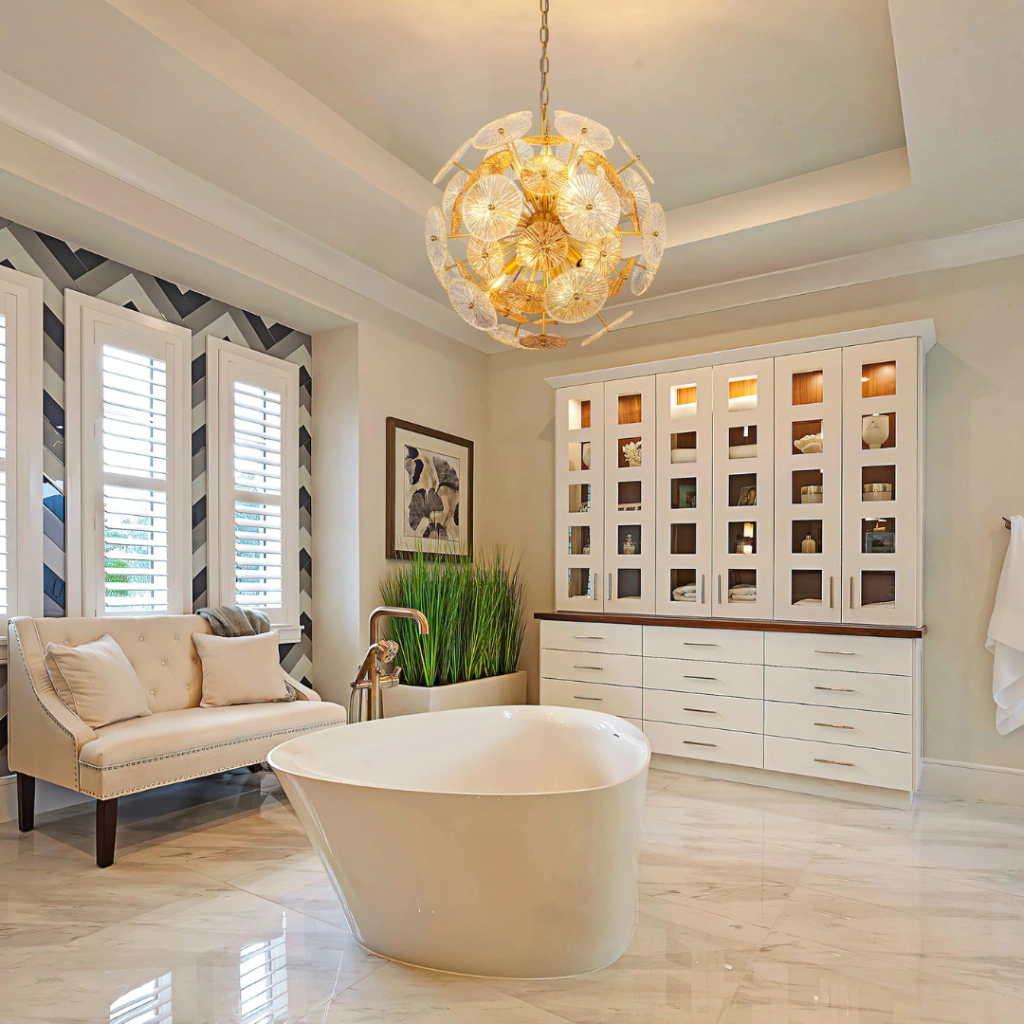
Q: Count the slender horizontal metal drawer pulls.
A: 11